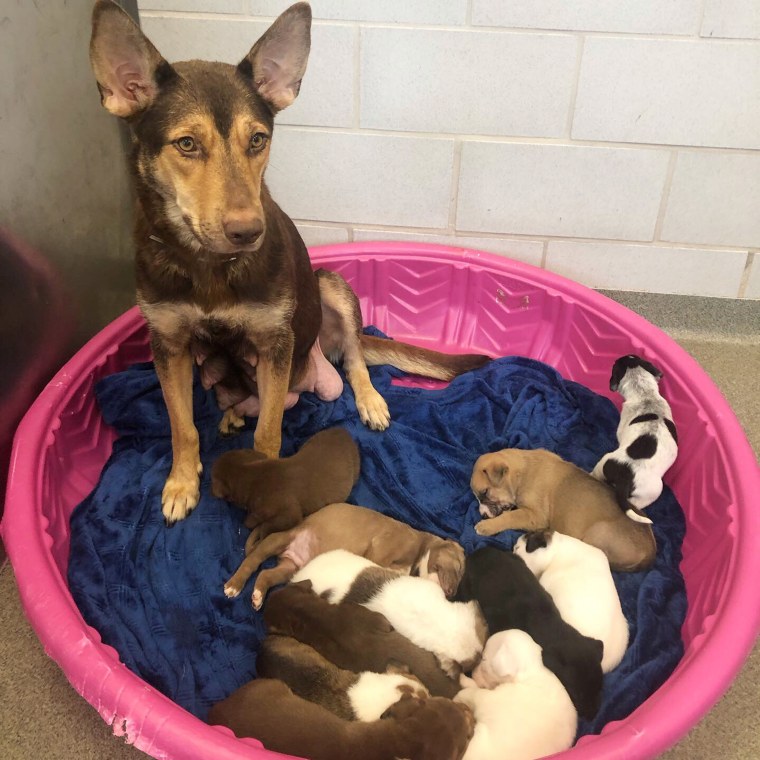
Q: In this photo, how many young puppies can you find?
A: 11